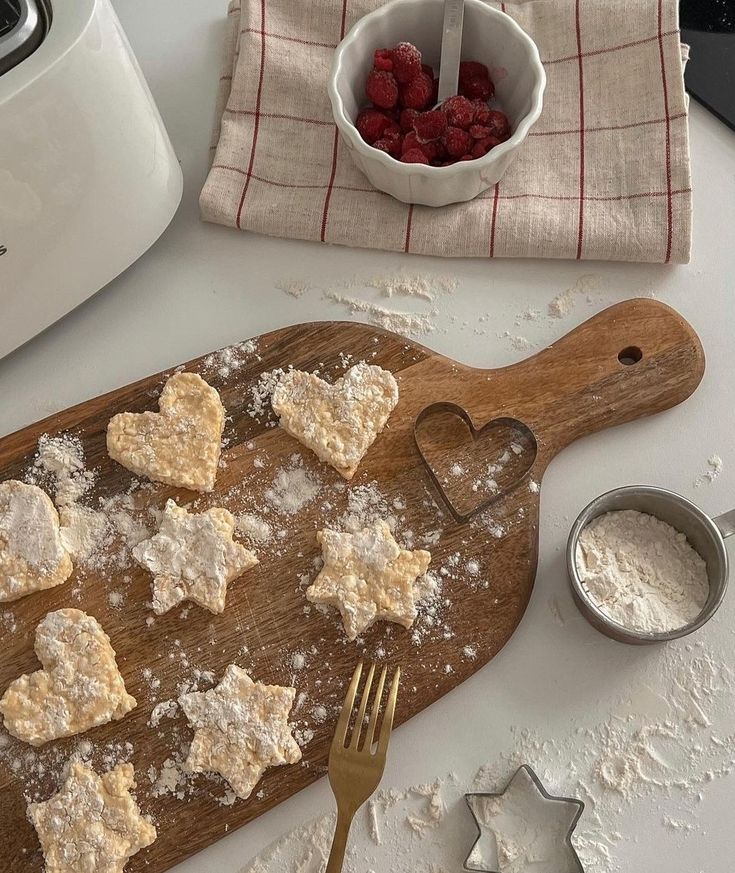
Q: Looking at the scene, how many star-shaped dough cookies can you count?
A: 4